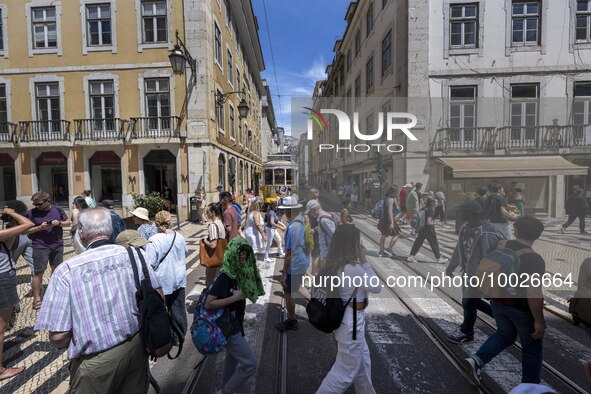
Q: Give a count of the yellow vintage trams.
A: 1